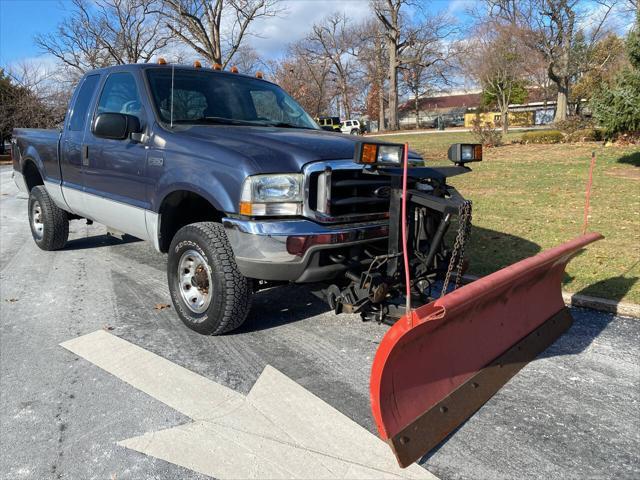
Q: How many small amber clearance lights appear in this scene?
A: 5